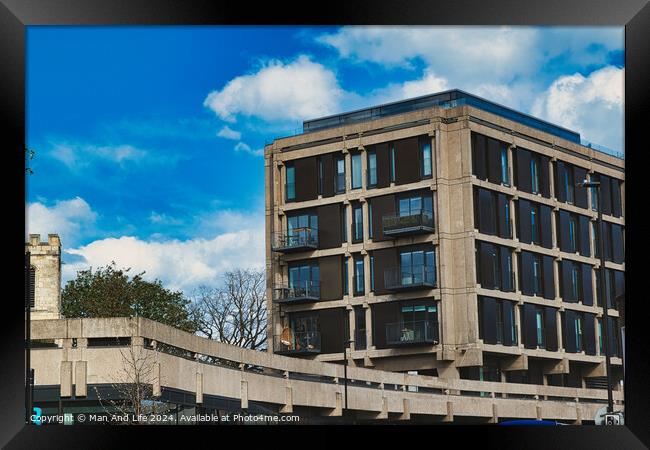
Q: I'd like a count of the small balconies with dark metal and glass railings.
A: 6